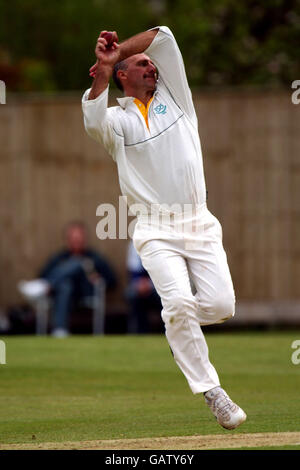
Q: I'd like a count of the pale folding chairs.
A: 1